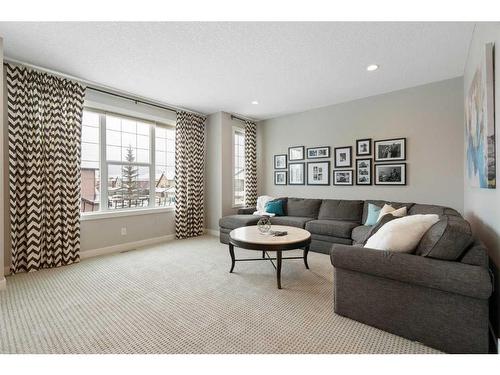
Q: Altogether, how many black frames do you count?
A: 12